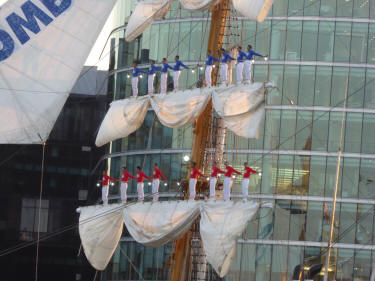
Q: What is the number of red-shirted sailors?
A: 8